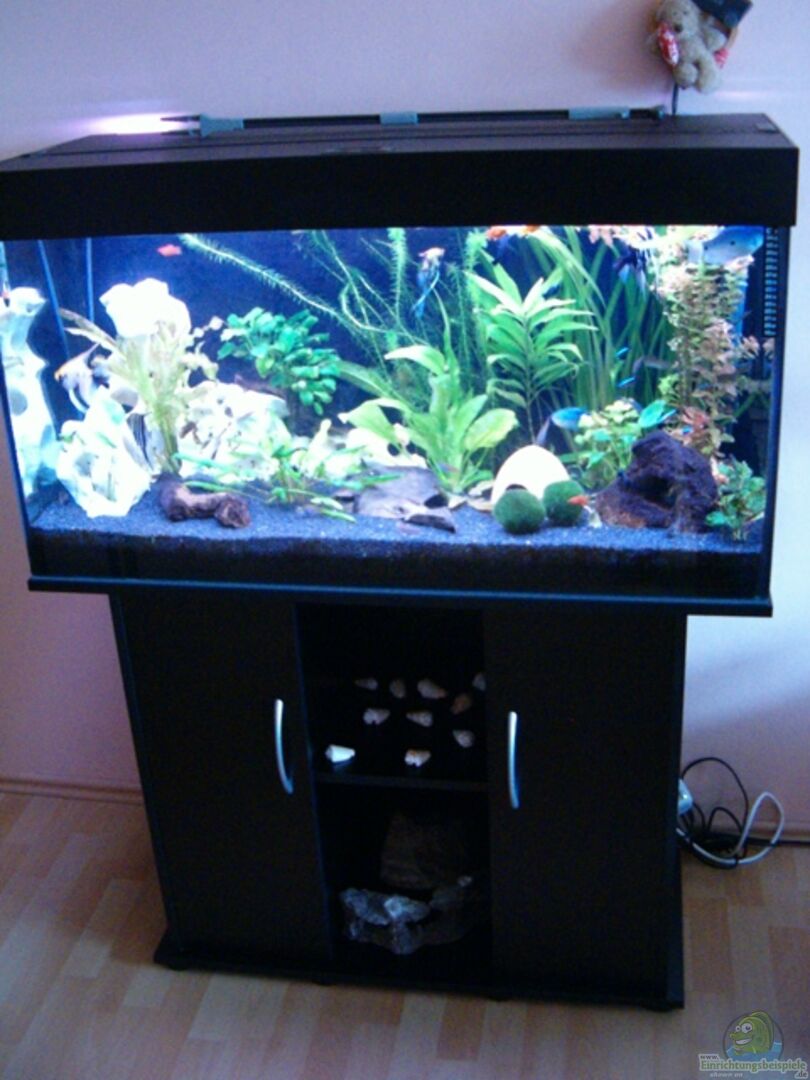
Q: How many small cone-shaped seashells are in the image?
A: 10